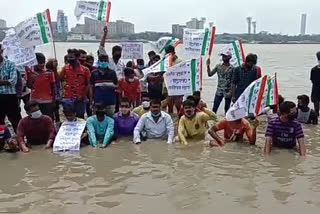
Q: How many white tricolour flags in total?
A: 9